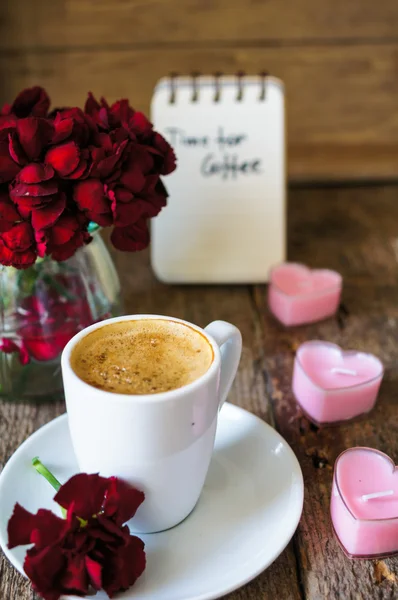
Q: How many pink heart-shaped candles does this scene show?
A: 3